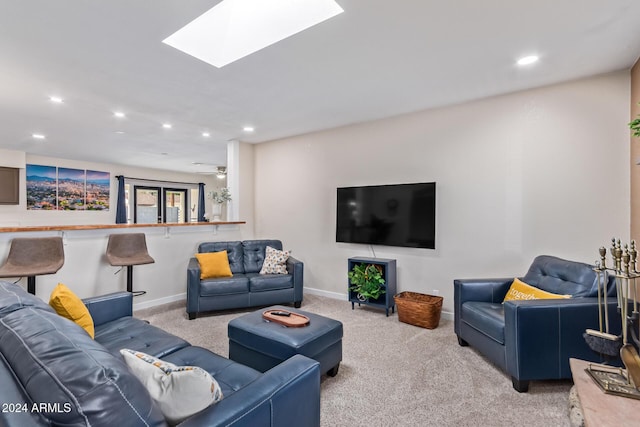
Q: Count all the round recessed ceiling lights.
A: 7